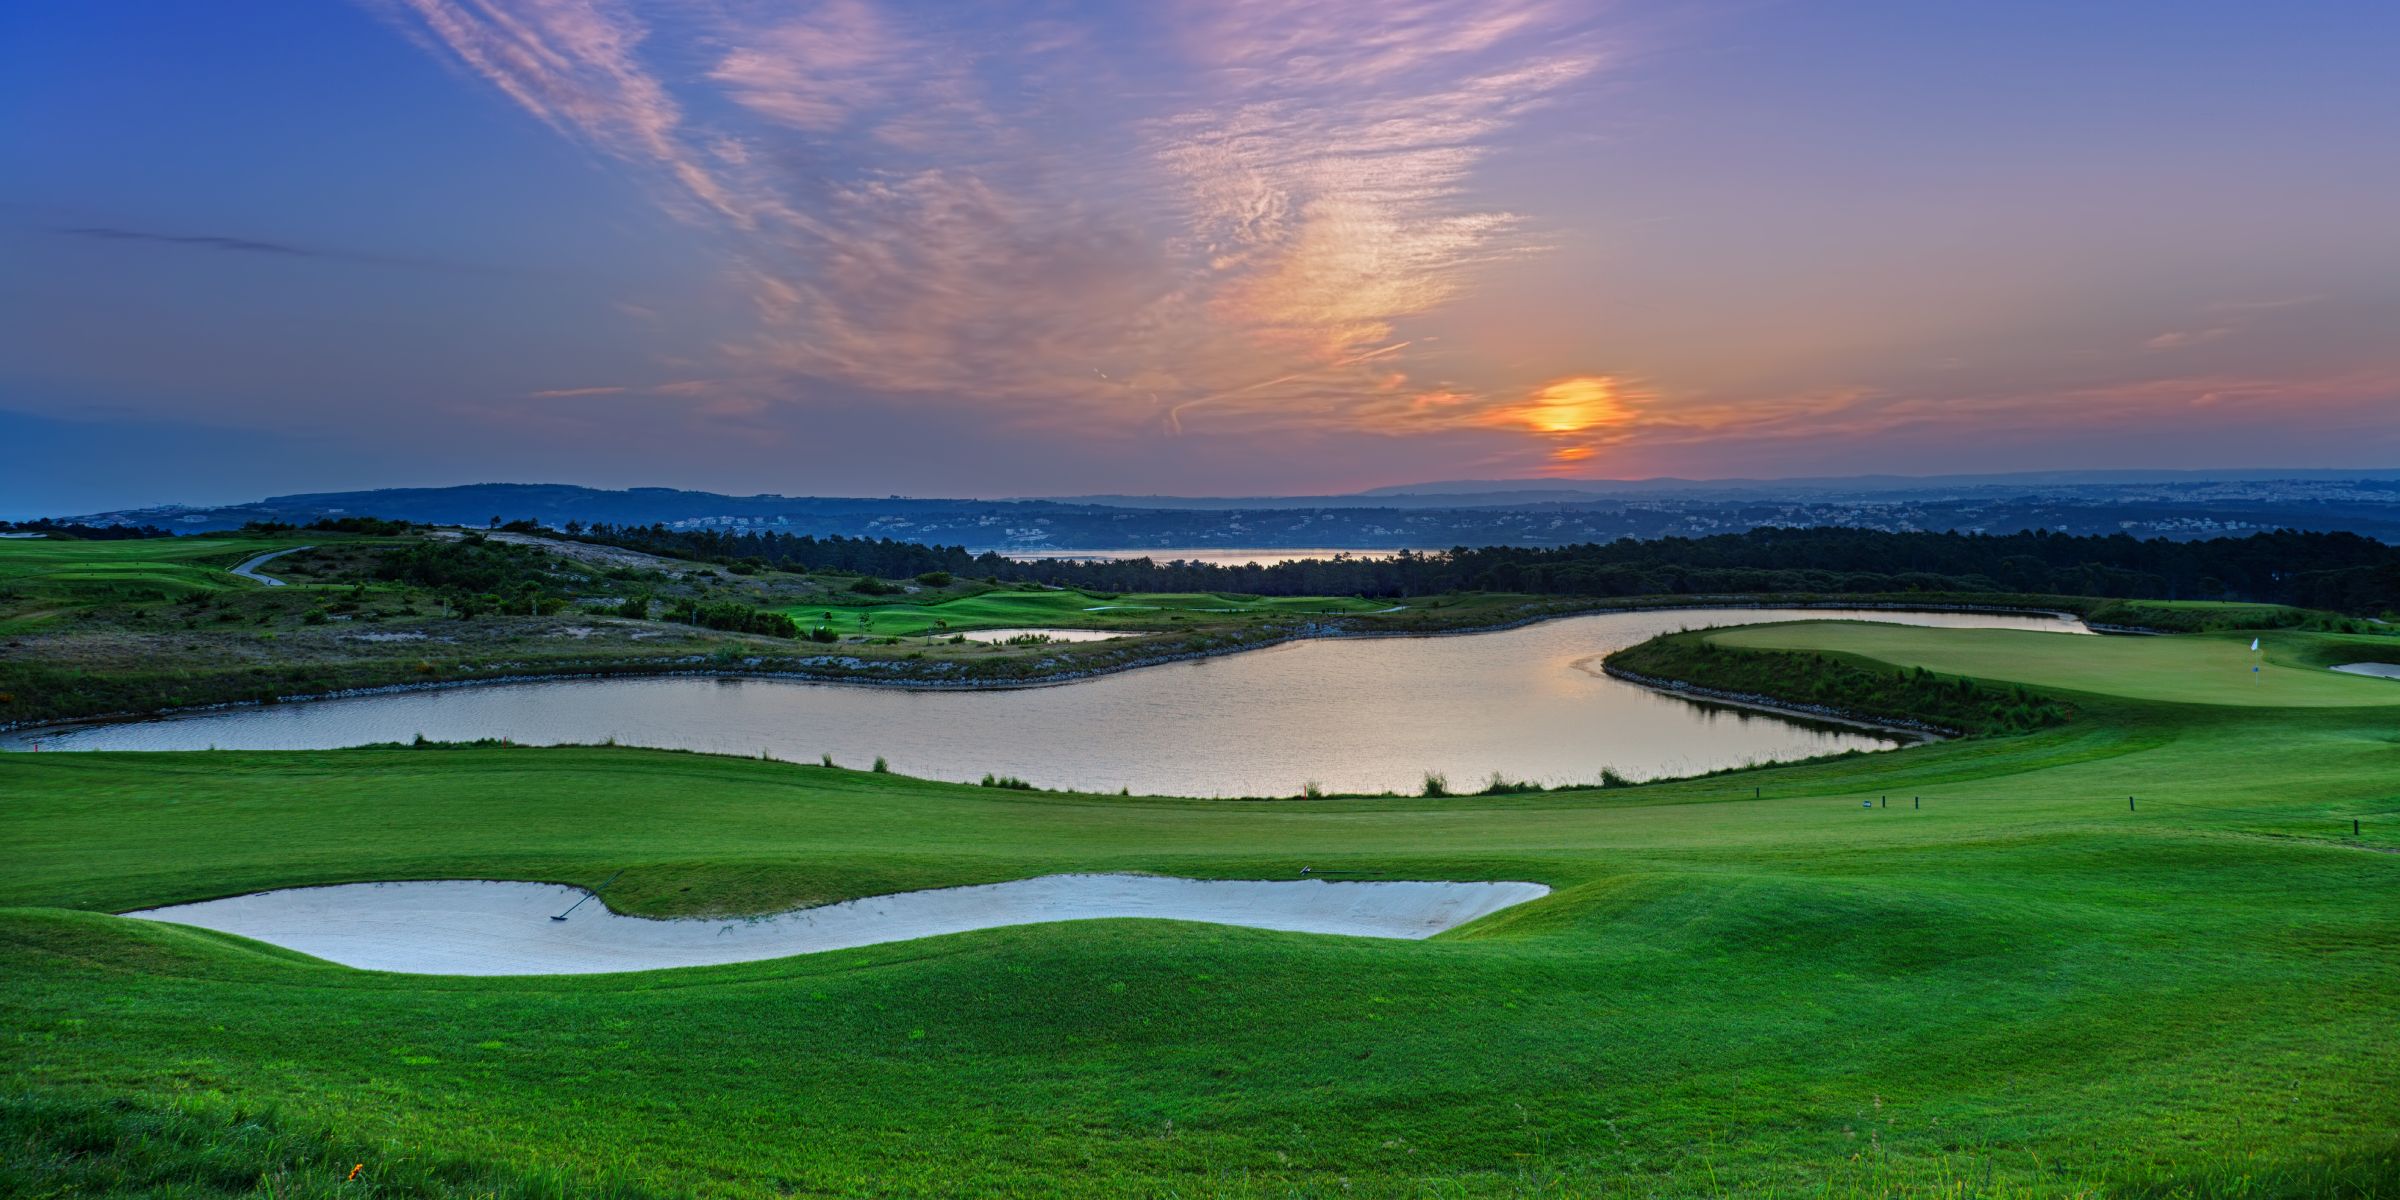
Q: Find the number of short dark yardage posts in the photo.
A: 5